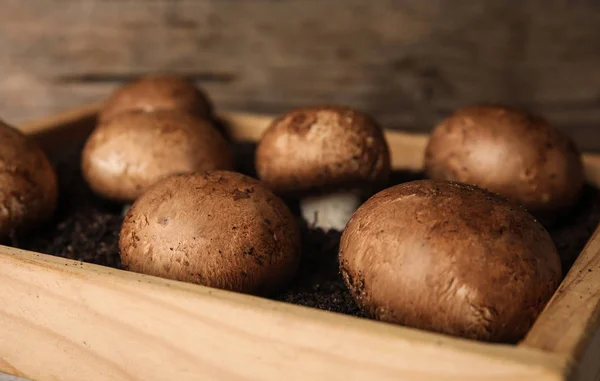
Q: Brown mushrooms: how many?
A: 7